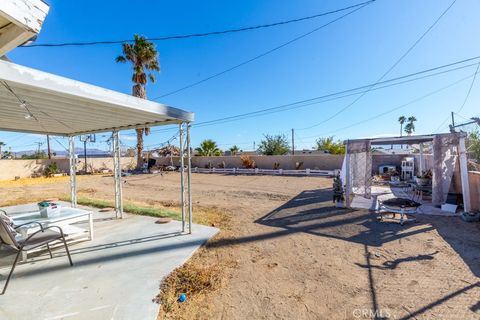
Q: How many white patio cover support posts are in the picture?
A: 3